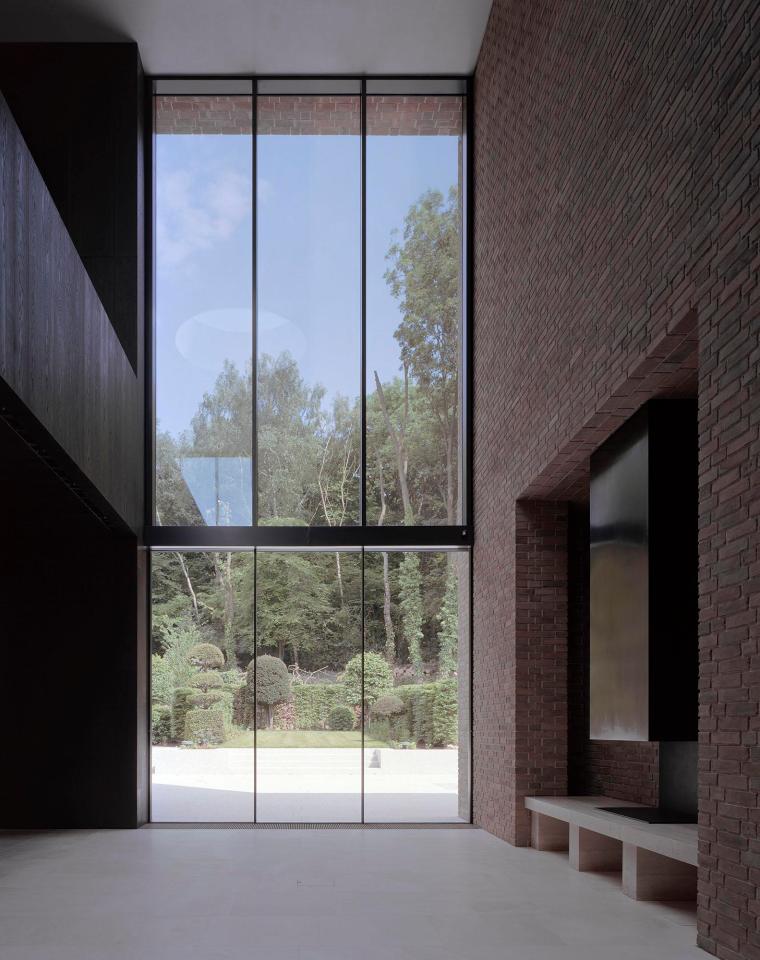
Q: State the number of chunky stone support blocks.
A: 3